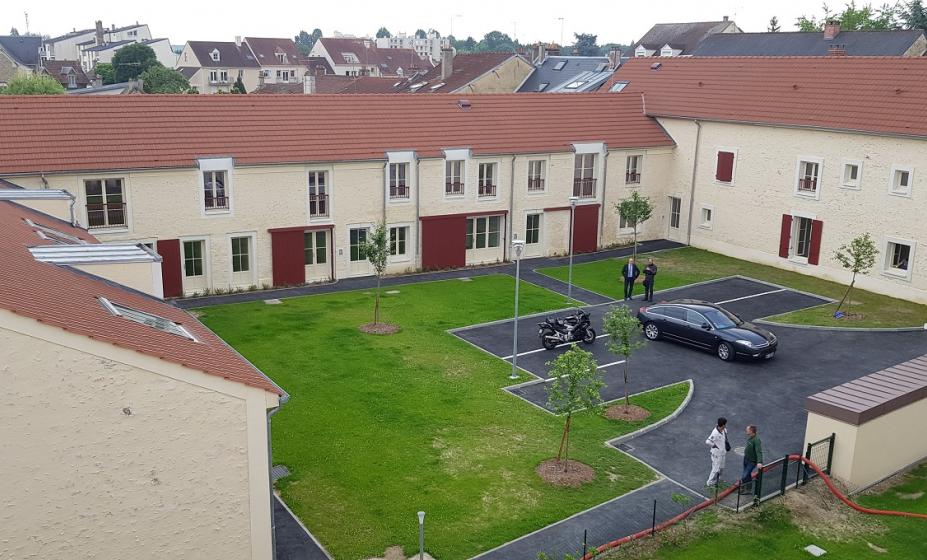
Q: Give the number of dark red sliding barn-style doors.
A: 4